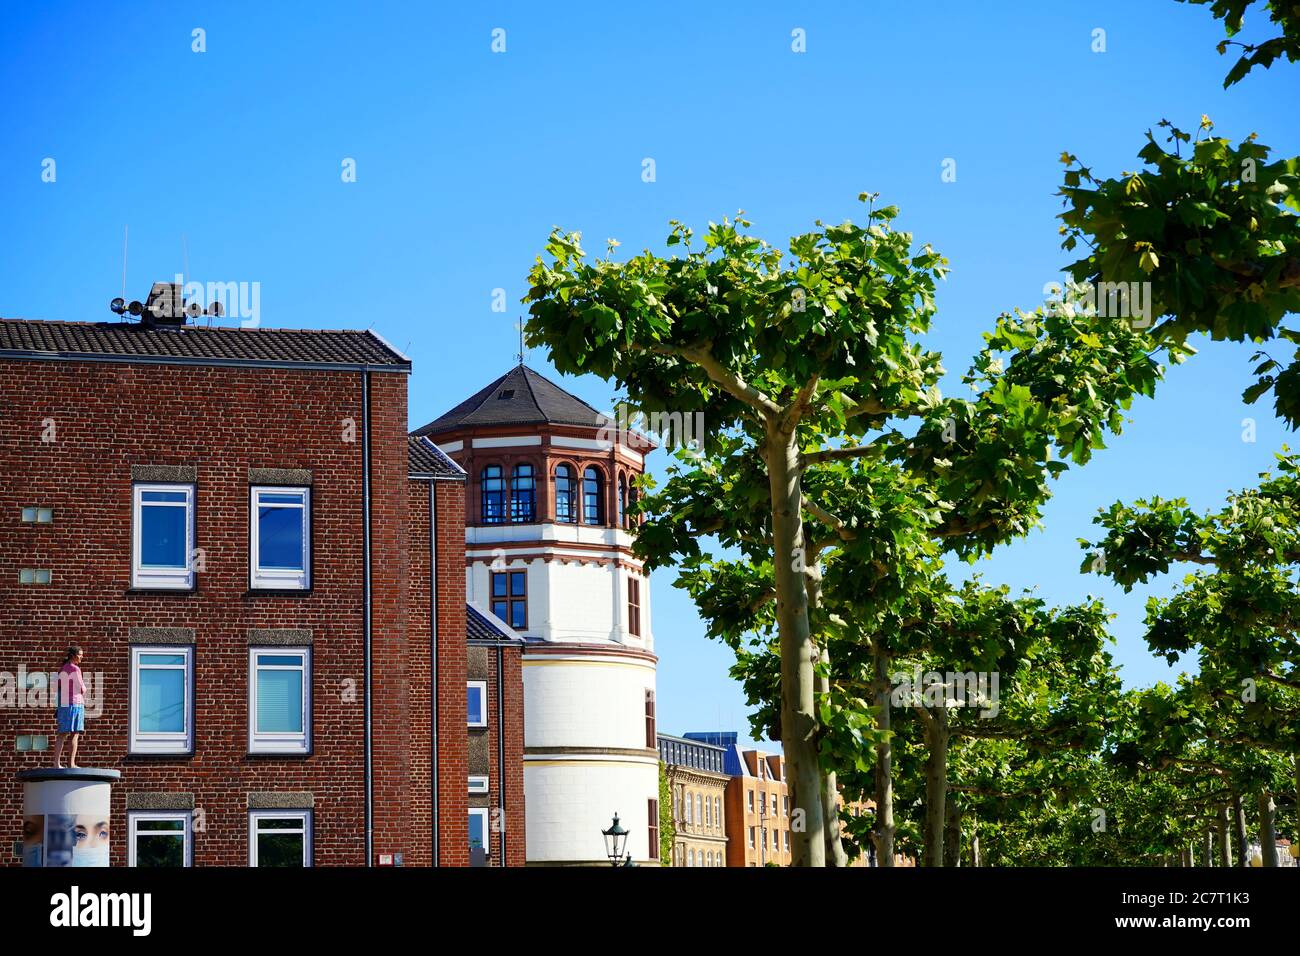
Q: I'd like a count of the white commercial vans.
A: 0